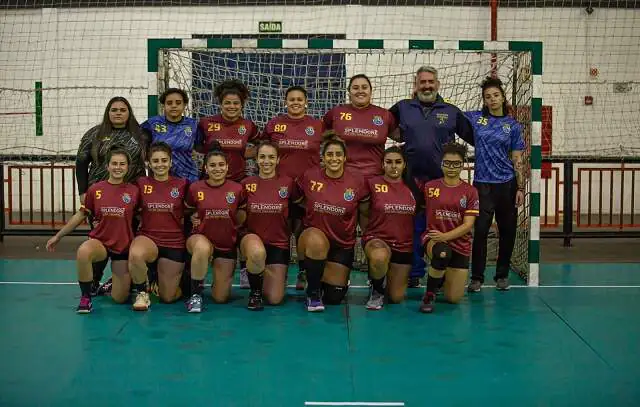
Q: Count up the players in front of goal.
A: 13